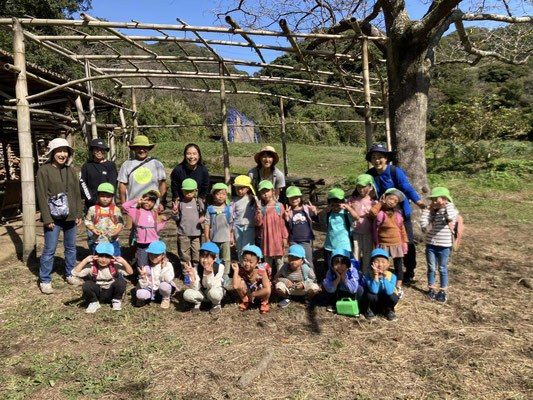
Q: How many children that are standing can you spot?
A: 11